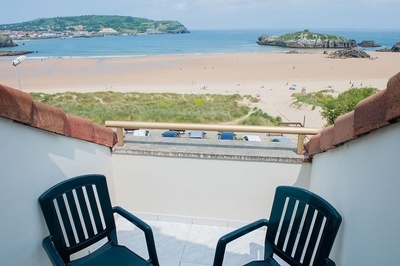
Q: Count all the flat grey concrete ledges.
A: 1